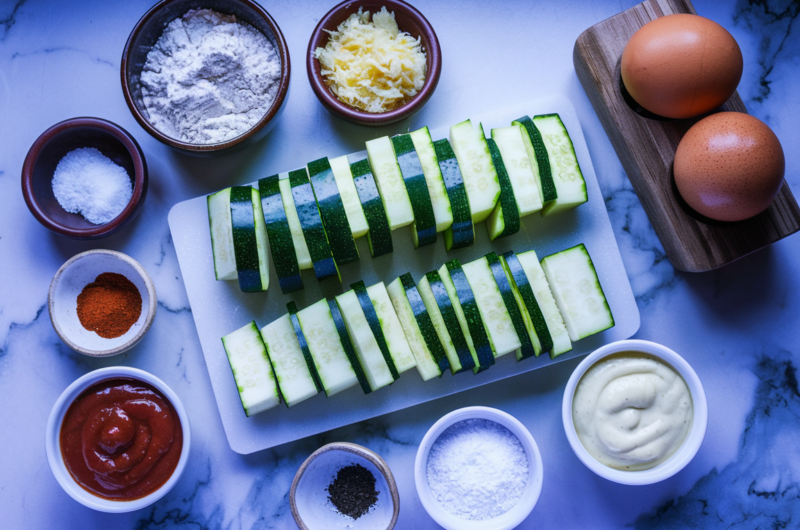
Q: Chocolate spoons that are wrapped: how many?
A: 0